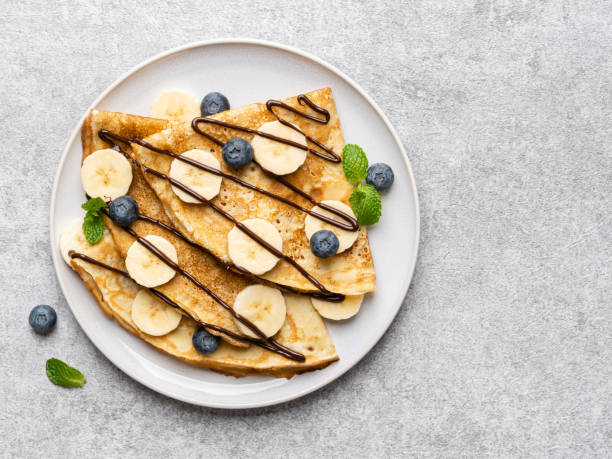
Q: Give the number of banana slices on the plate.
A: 11